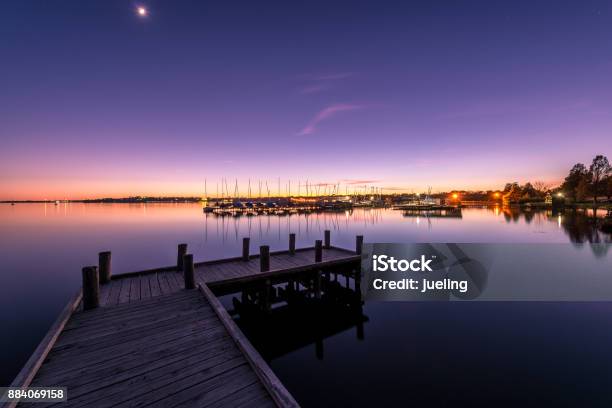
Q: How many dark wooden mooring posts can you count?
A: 10